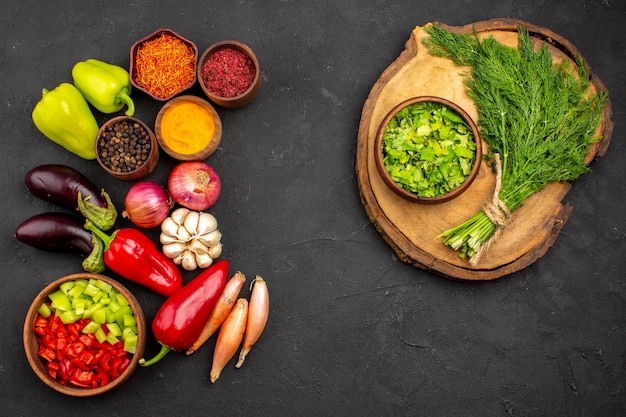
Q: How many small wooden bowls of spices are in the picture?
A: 4